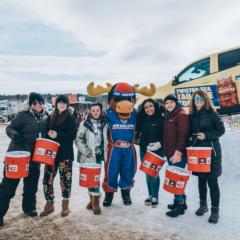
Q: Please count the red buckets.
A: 6